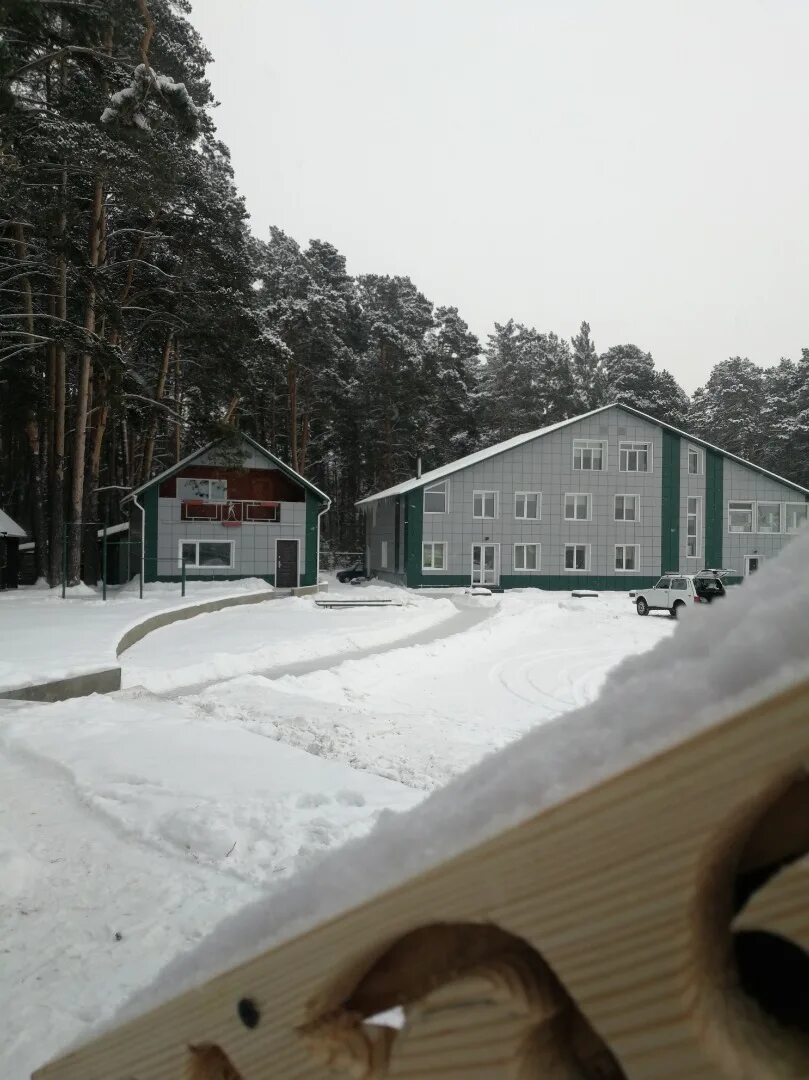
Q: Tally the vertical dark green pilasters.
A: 5